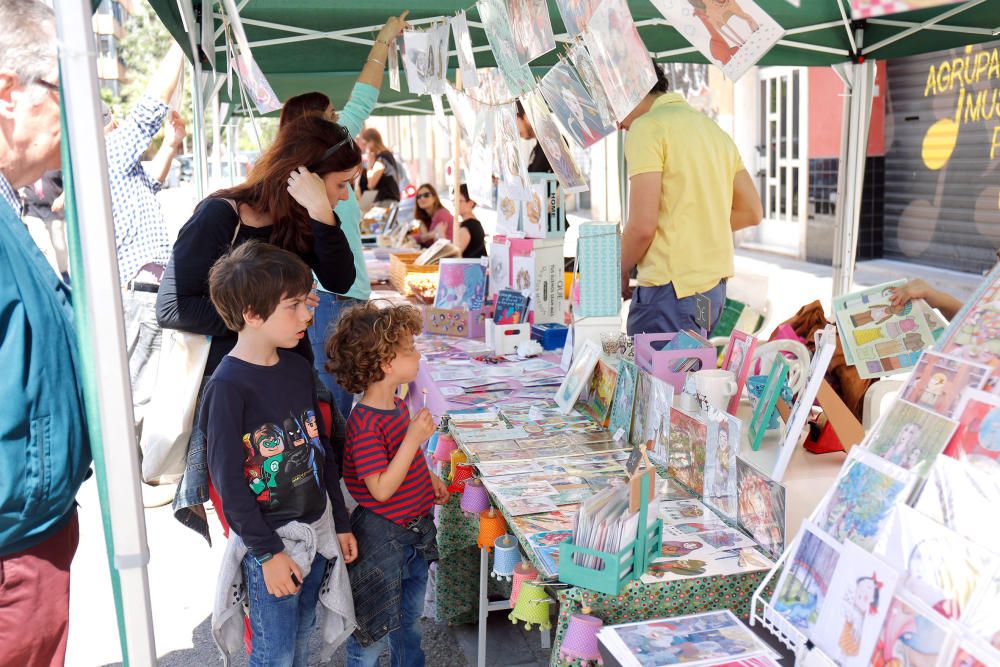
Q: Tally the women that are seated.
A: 2